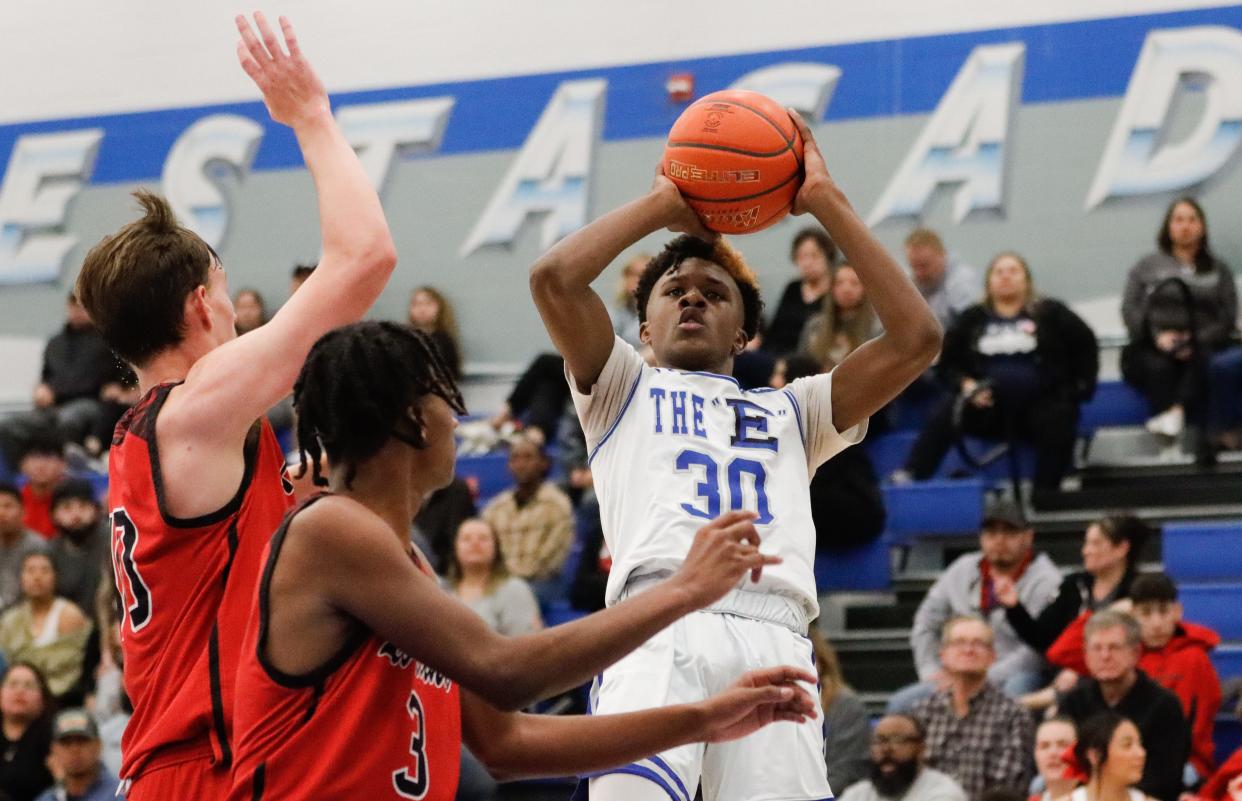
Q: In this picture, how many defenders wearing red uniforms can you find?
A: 2